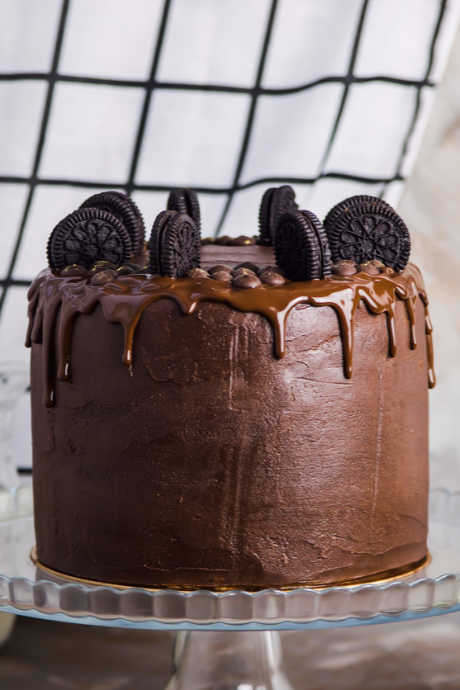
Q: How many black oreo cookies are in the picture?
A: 7